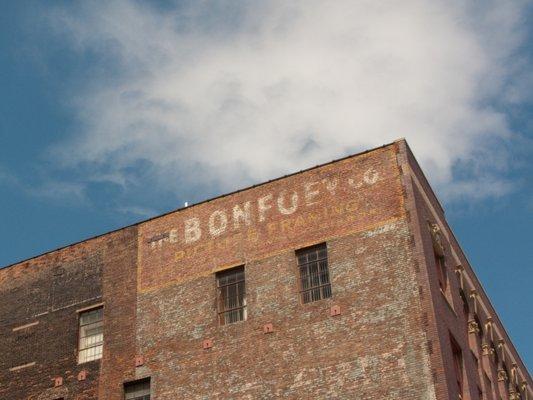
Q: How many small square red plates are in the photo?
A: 6